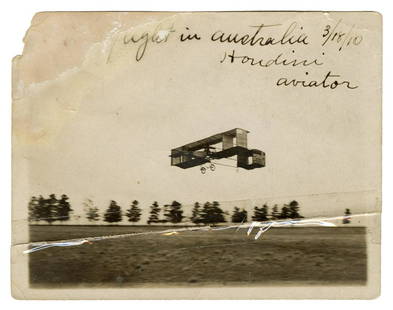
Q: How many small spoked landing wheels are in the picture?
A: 2